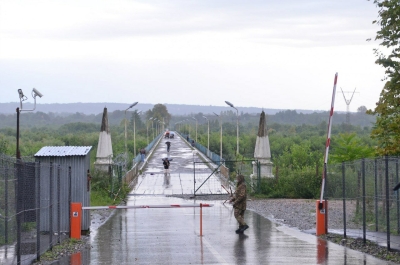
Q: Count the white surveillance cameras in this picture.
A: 2